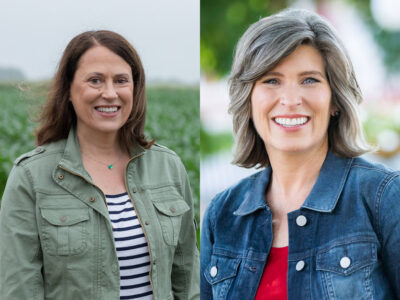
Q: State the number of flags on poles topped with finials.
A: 0